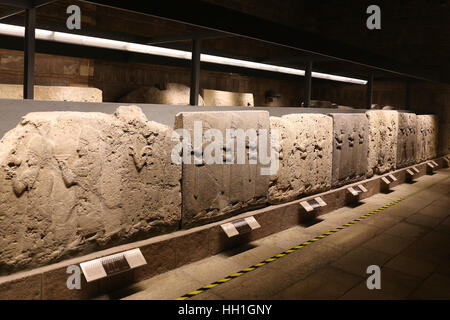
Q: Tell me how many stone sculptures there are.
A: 7